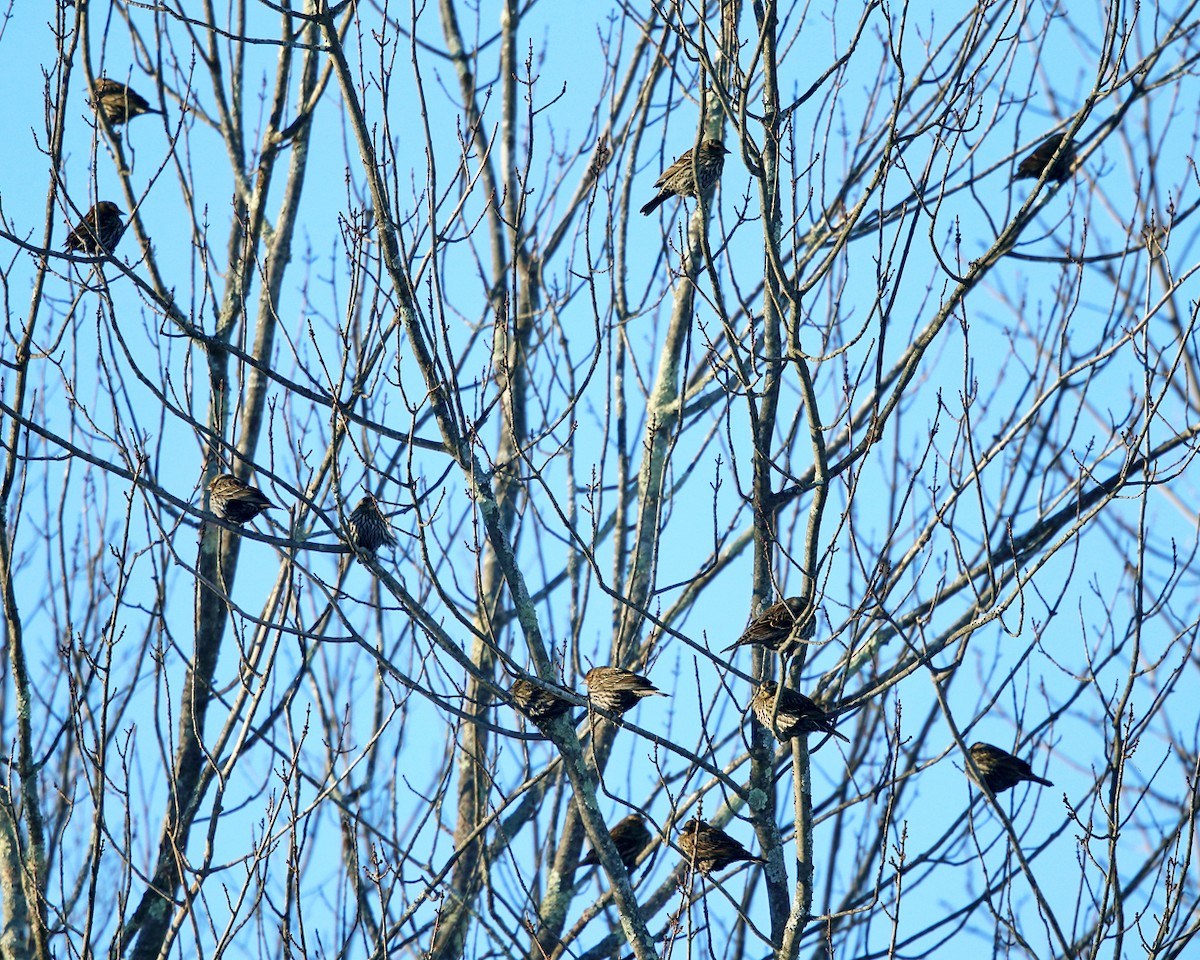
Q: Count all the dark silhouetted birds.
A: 13